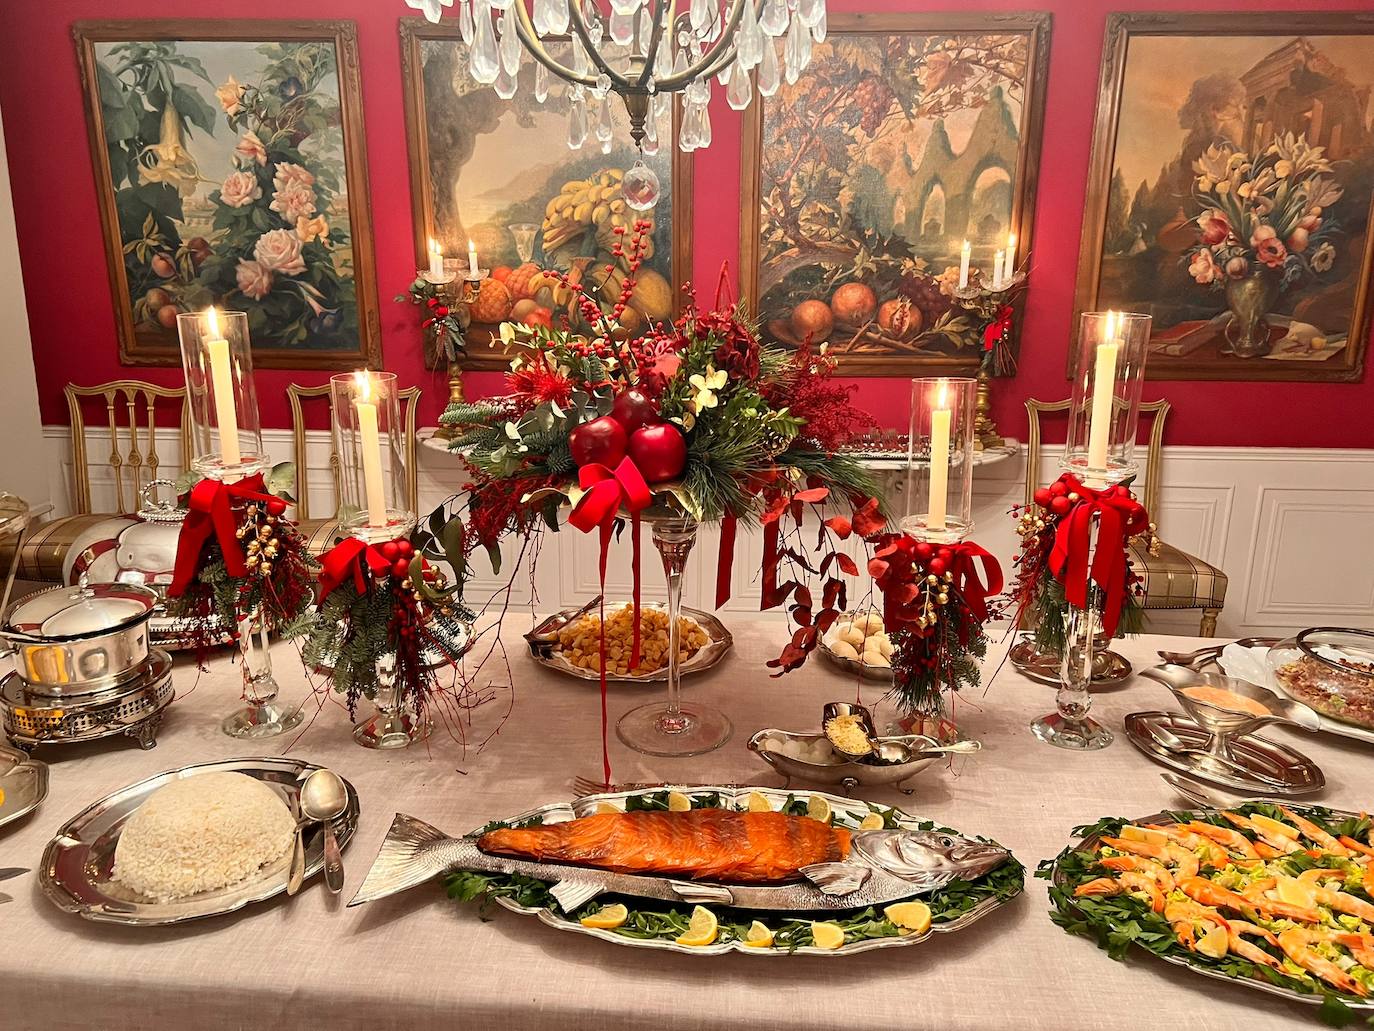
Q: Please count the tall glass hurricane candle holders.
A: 4